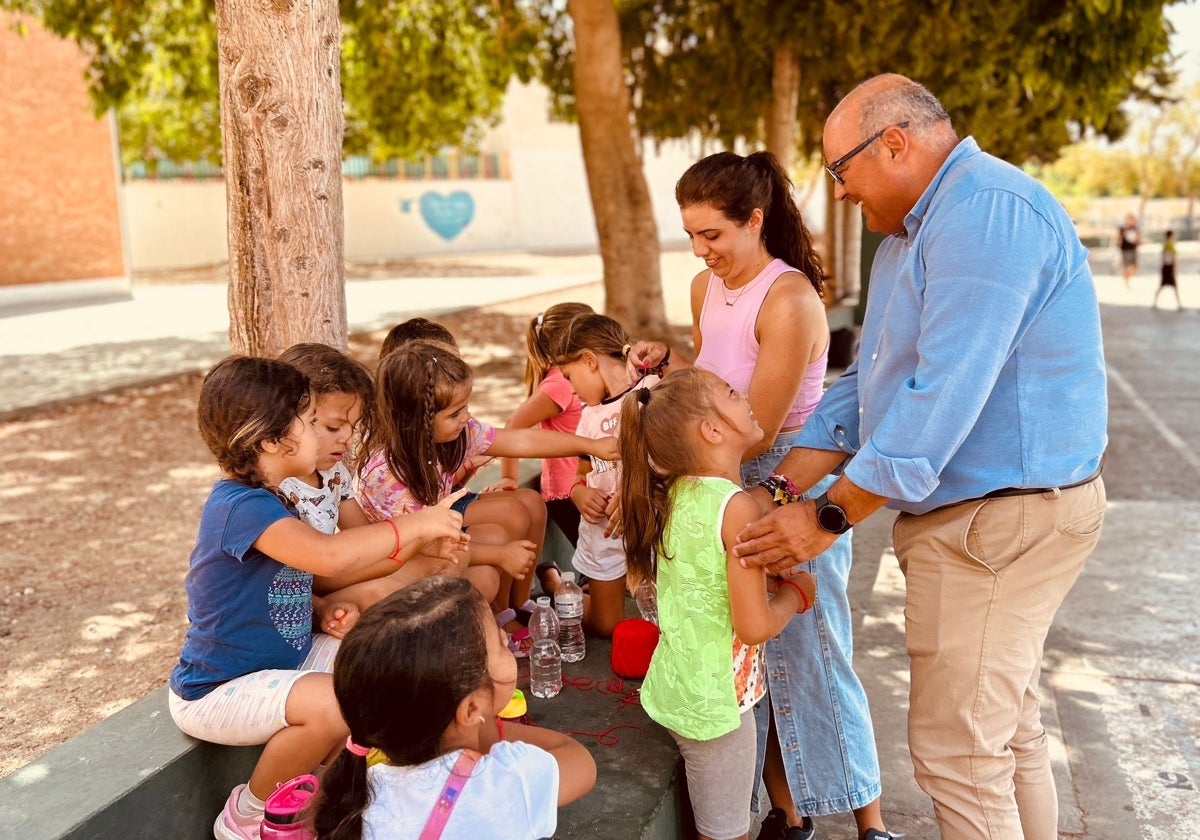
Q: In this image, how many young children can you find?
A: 8